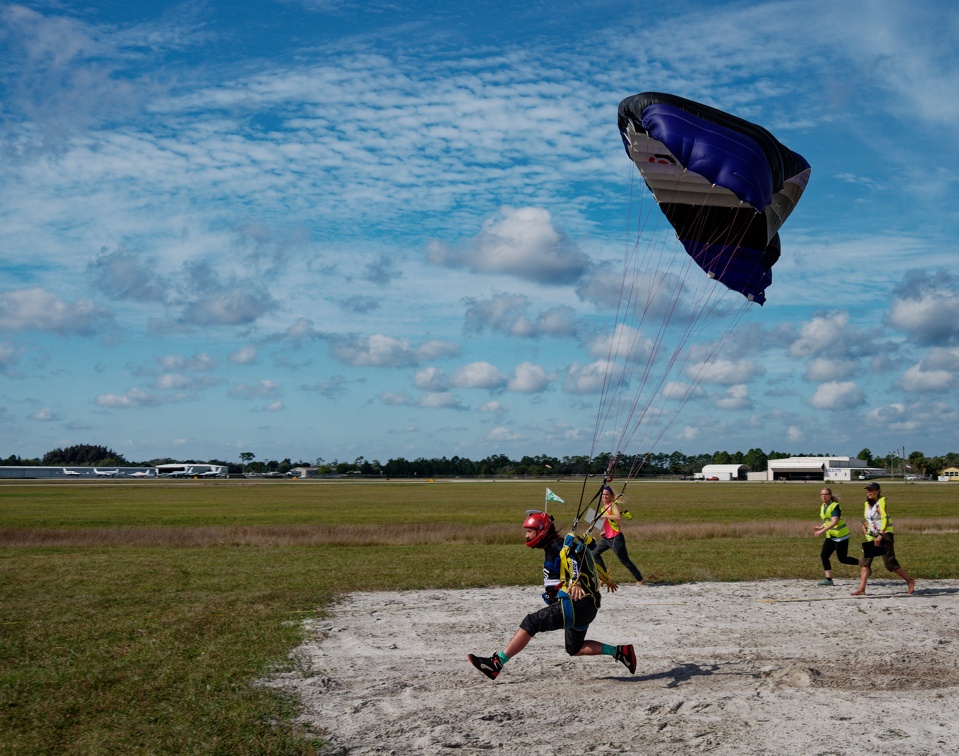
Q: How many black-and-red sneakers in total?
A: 2